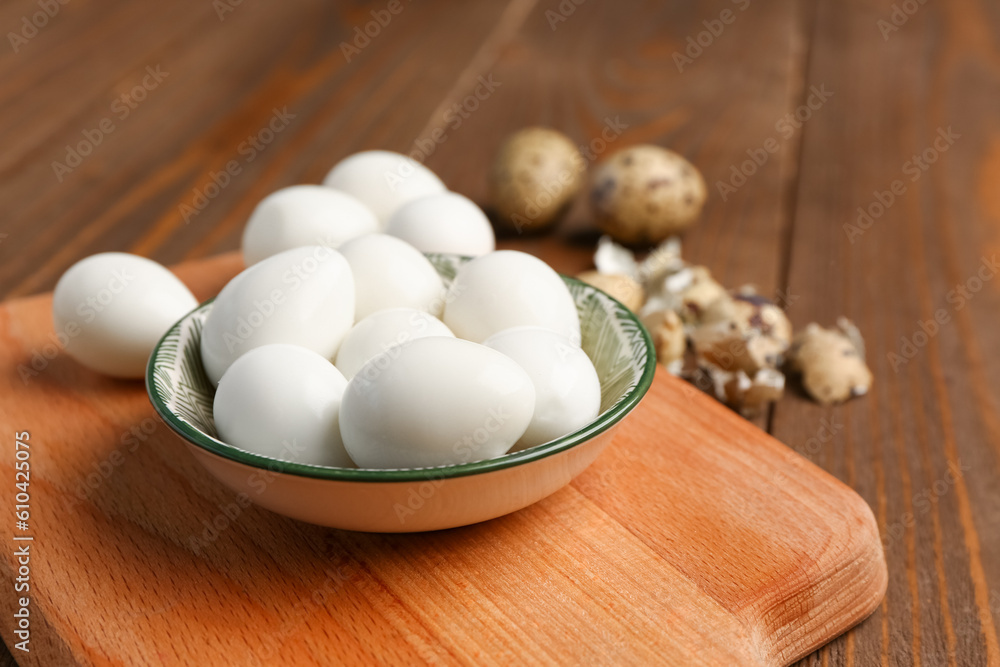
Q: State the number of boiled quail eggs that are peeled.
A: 11